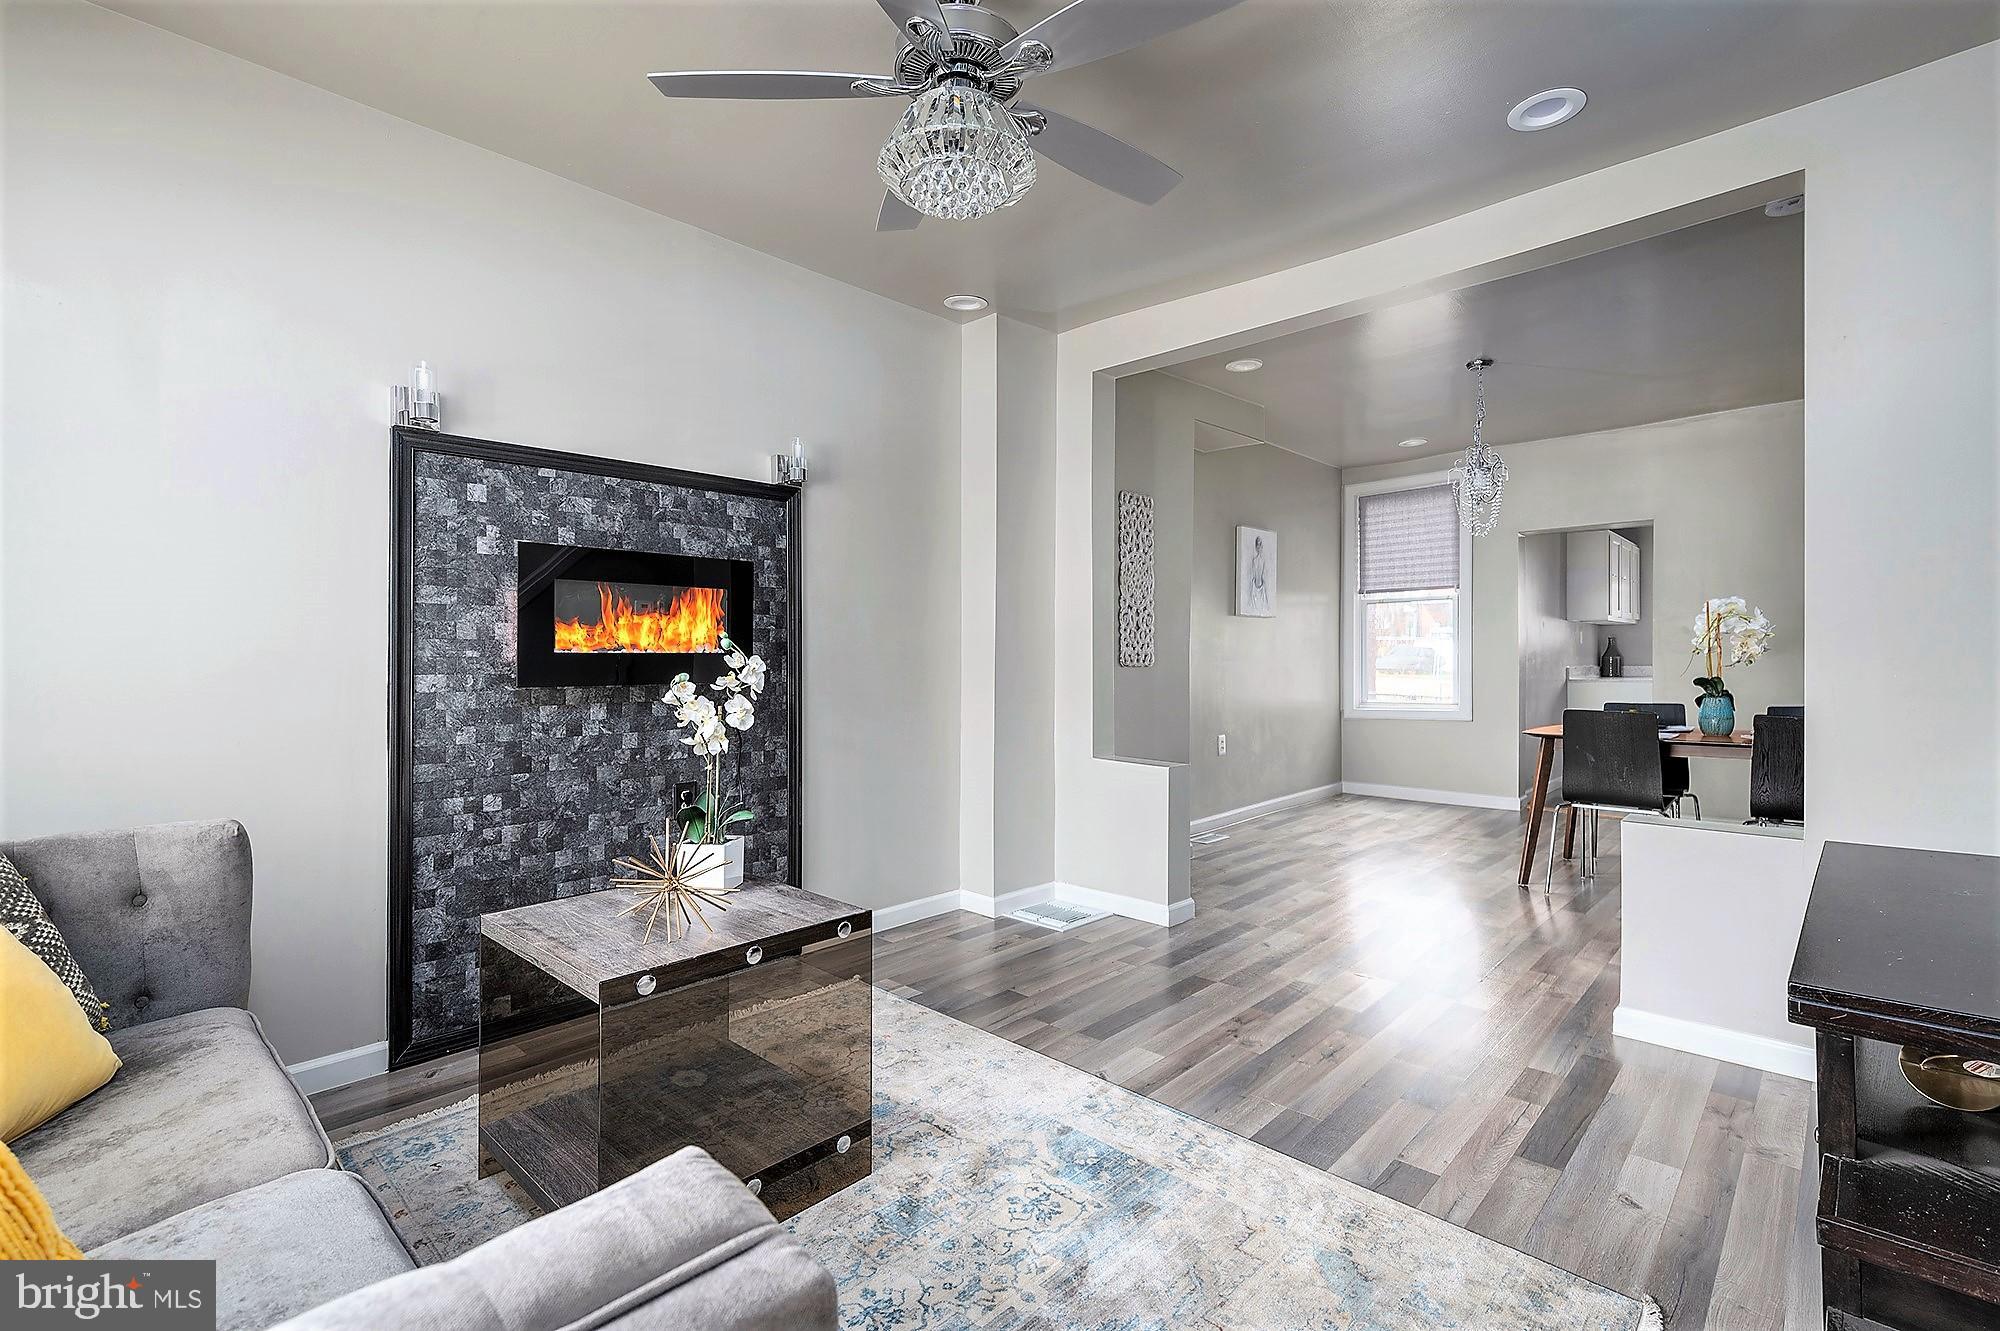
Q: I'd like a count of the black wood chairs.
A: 4